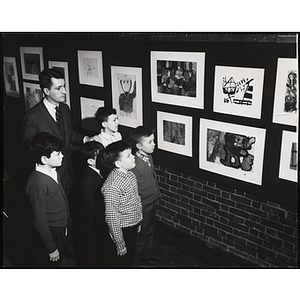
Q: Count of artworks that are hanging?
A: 13